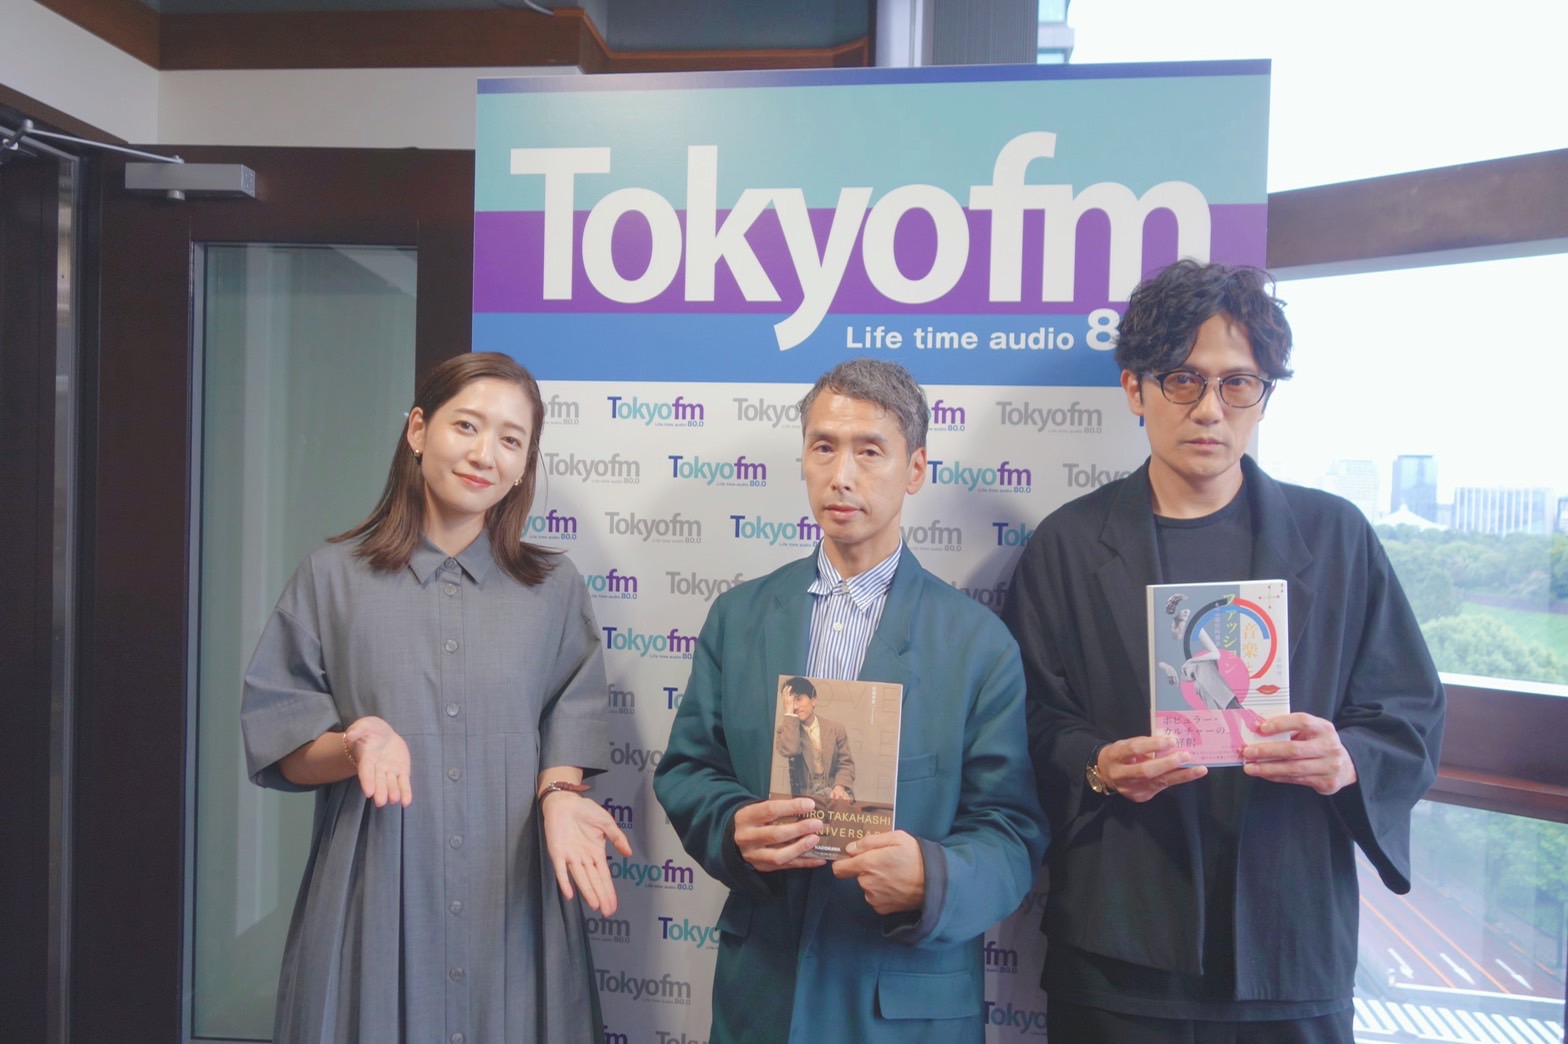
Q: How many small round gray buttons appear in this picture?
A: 9